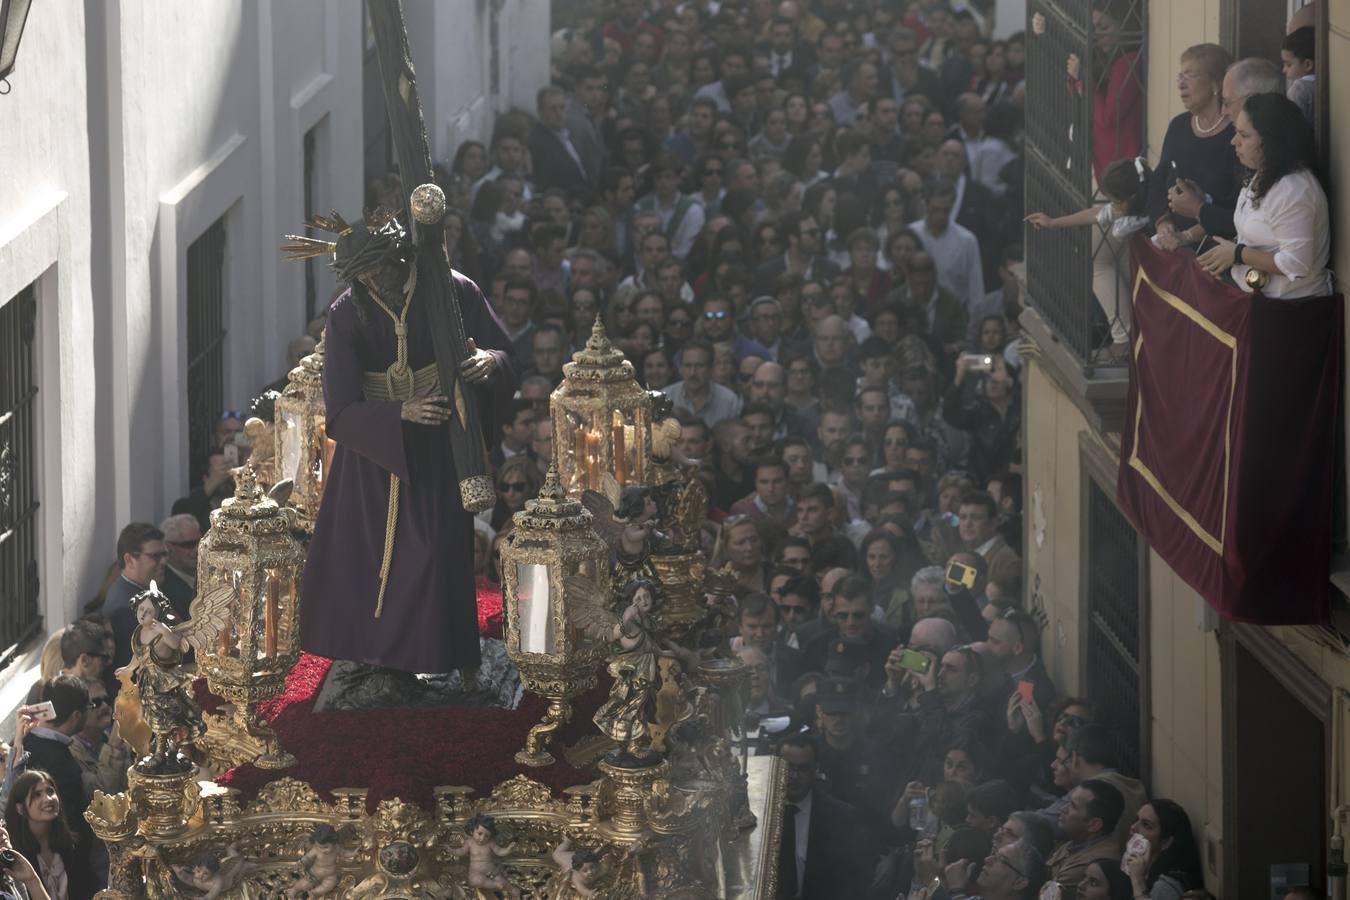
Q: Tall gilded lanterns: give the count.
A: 4